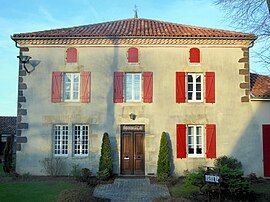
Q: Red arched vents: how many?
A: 3